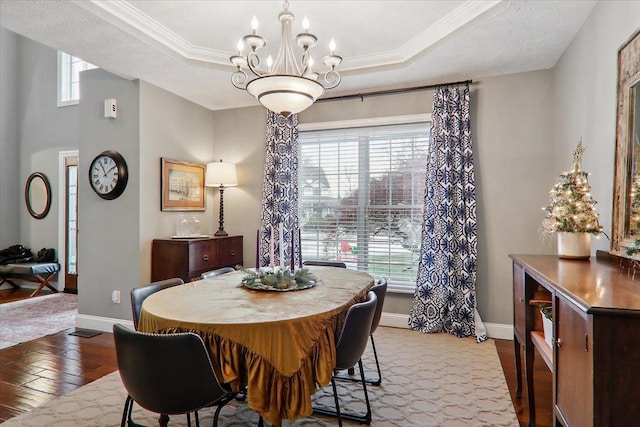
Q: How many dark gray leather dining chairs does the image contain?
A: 6